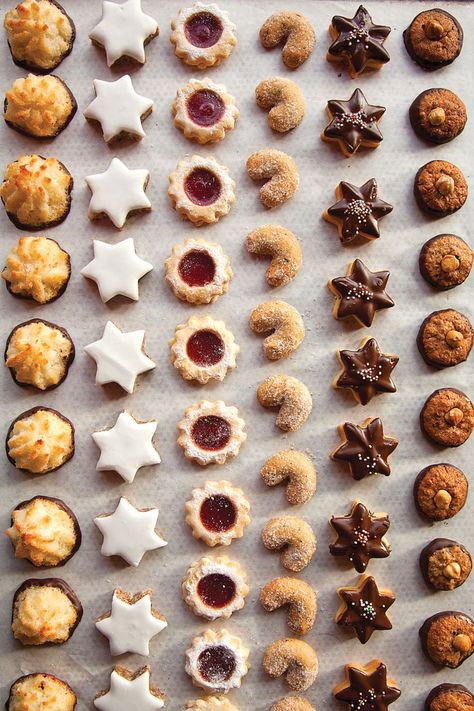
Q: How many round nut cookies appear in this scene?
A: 10